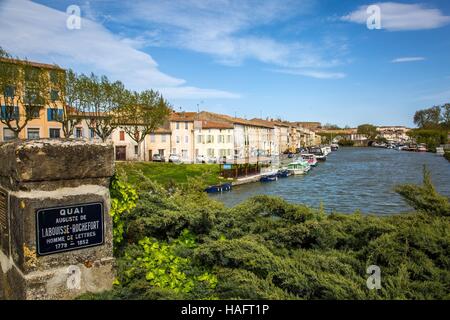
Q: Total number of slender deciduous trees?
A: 4